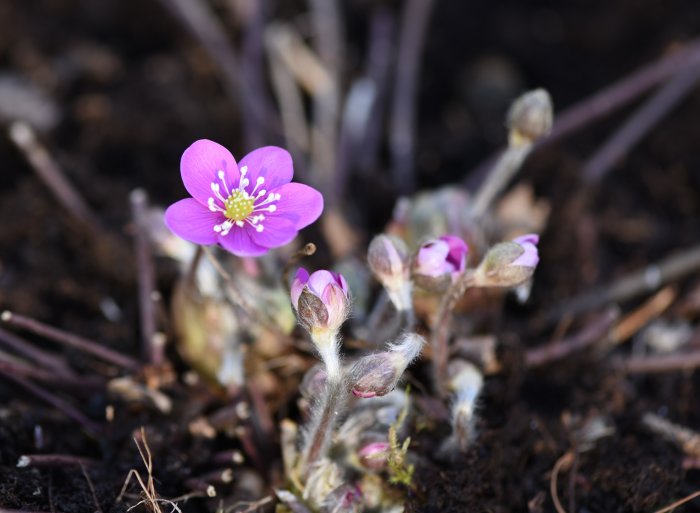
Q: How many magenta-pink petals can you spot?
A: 6